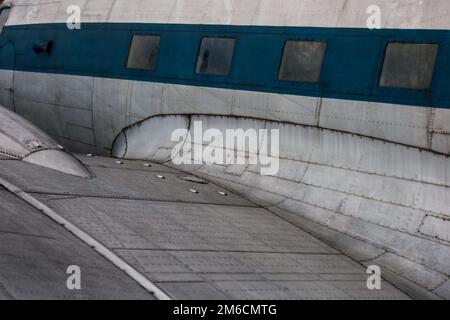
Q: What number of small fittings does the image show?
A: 6